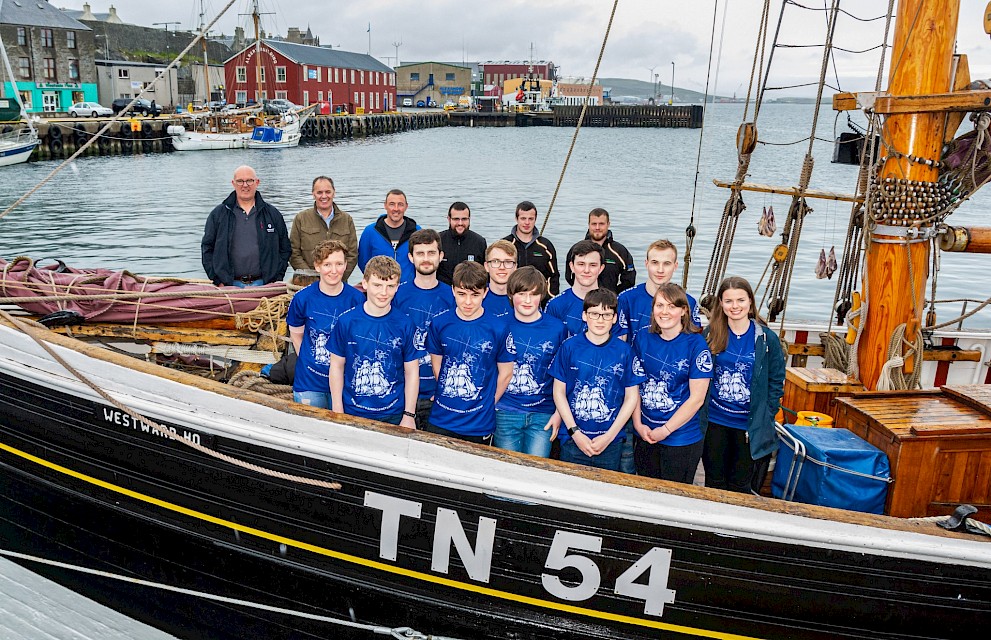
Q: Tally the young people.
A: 11